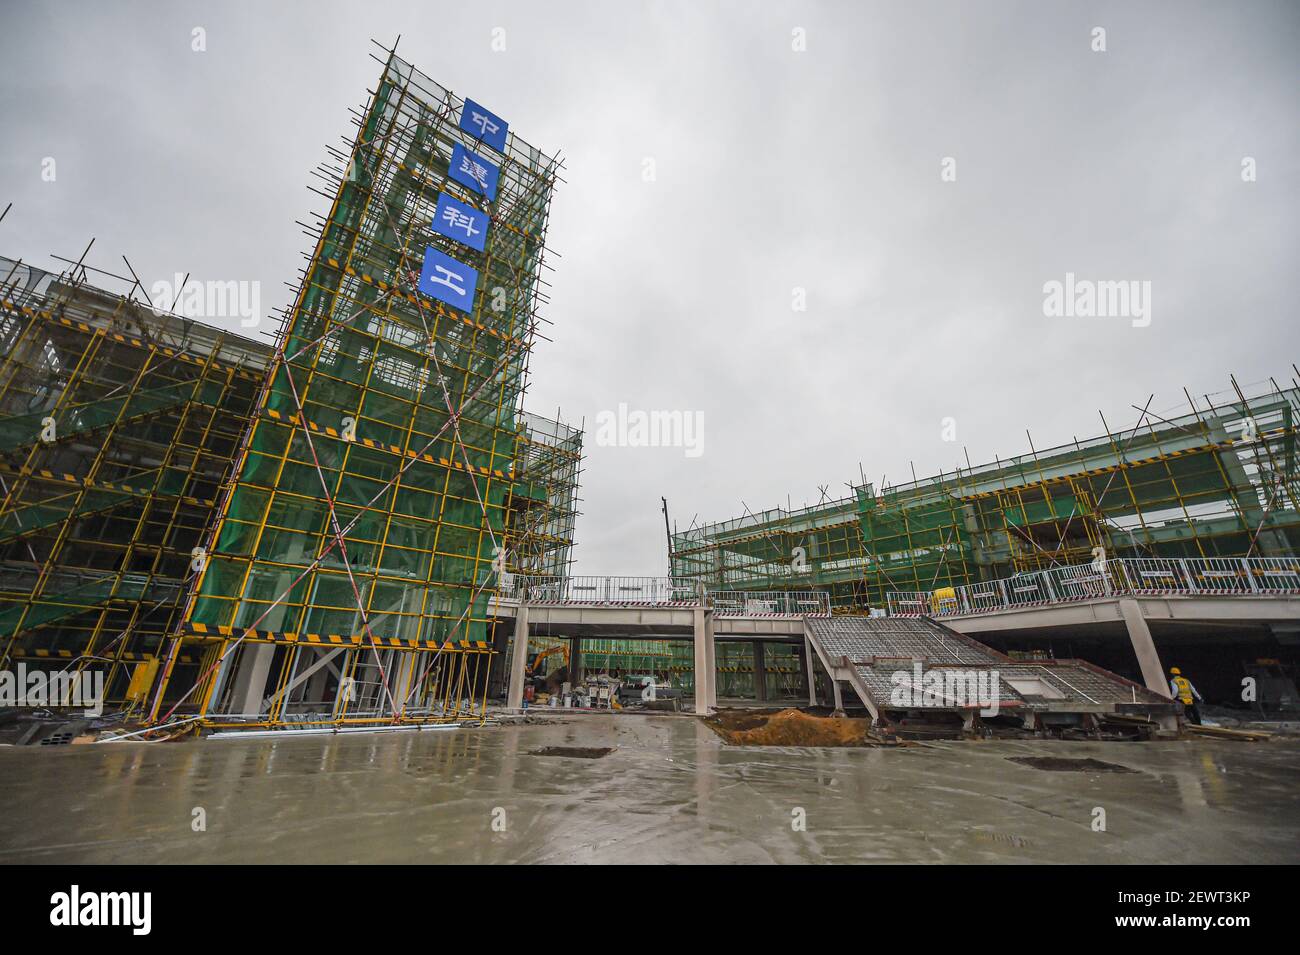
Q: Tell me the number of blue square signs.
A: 4